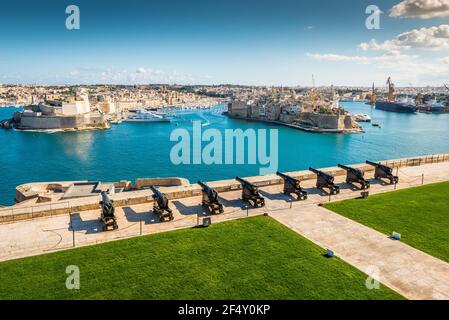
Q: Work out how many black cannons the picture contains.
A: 8